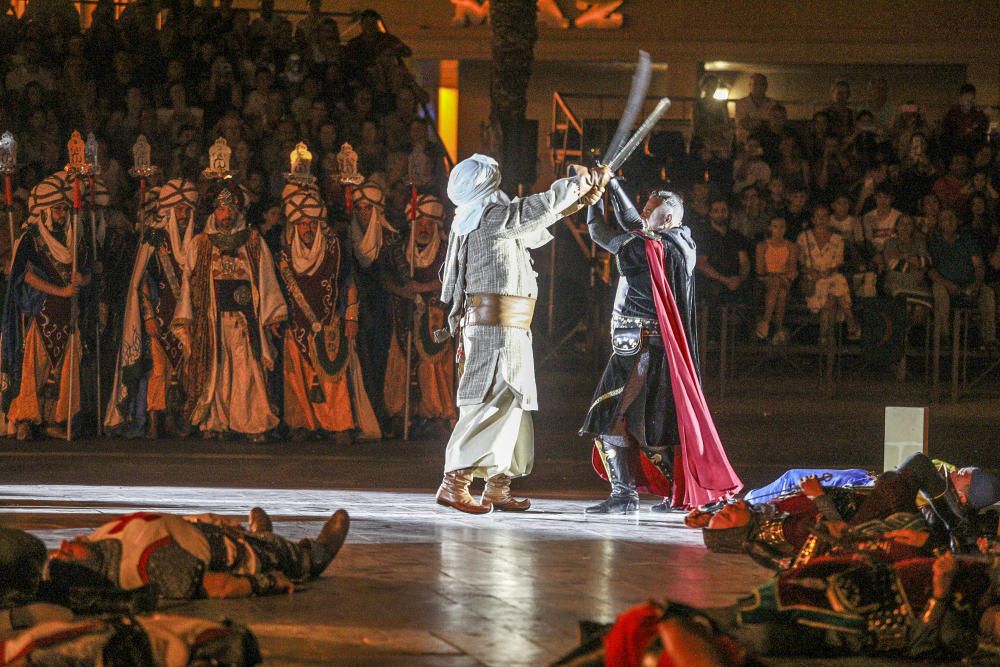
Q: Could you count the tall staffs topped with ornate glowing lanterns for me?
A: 8